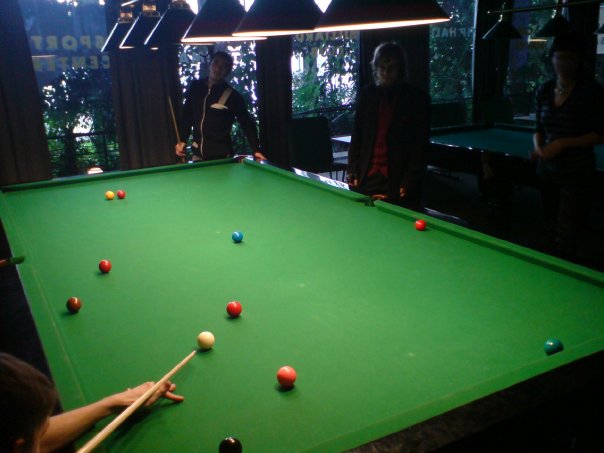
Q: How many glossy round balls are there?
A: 11